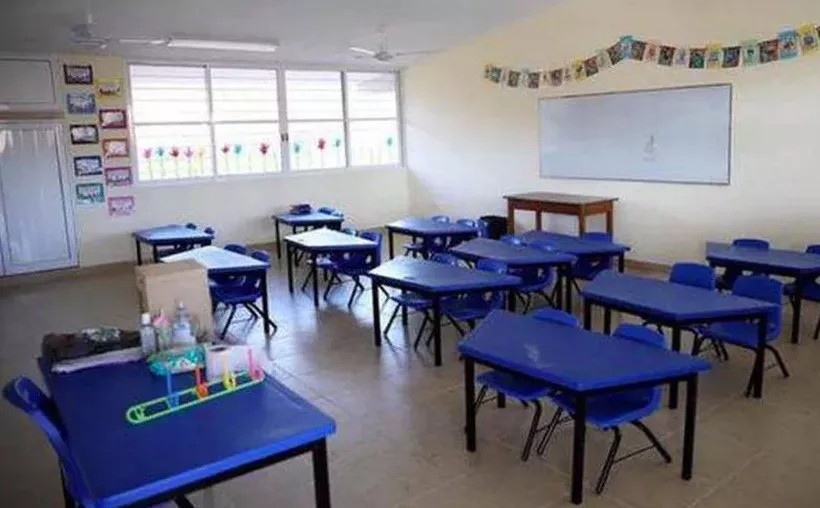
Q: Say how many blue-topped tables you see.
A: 12